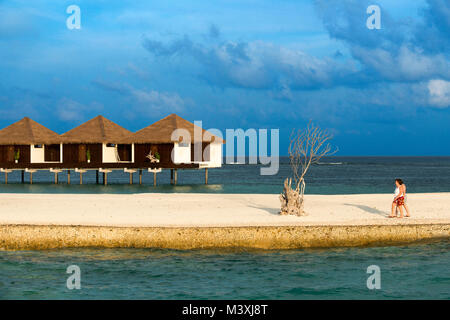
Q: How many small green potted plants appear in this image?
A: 3